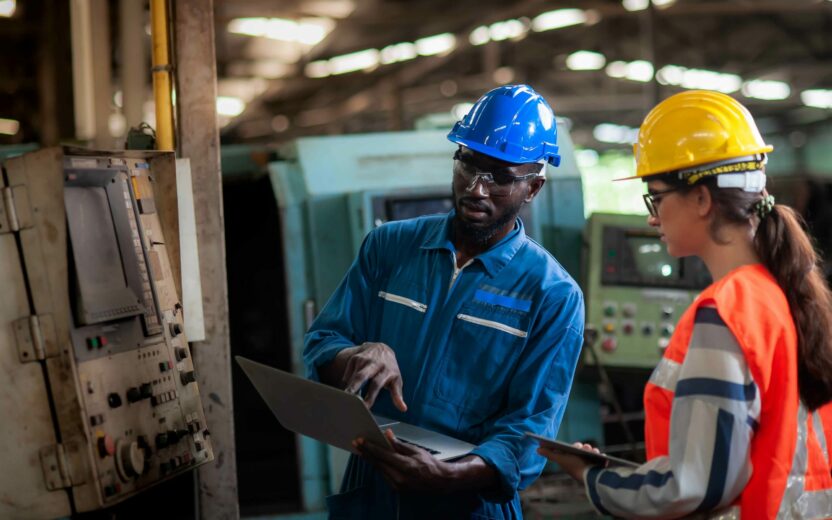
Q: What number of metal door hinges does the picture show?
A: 3